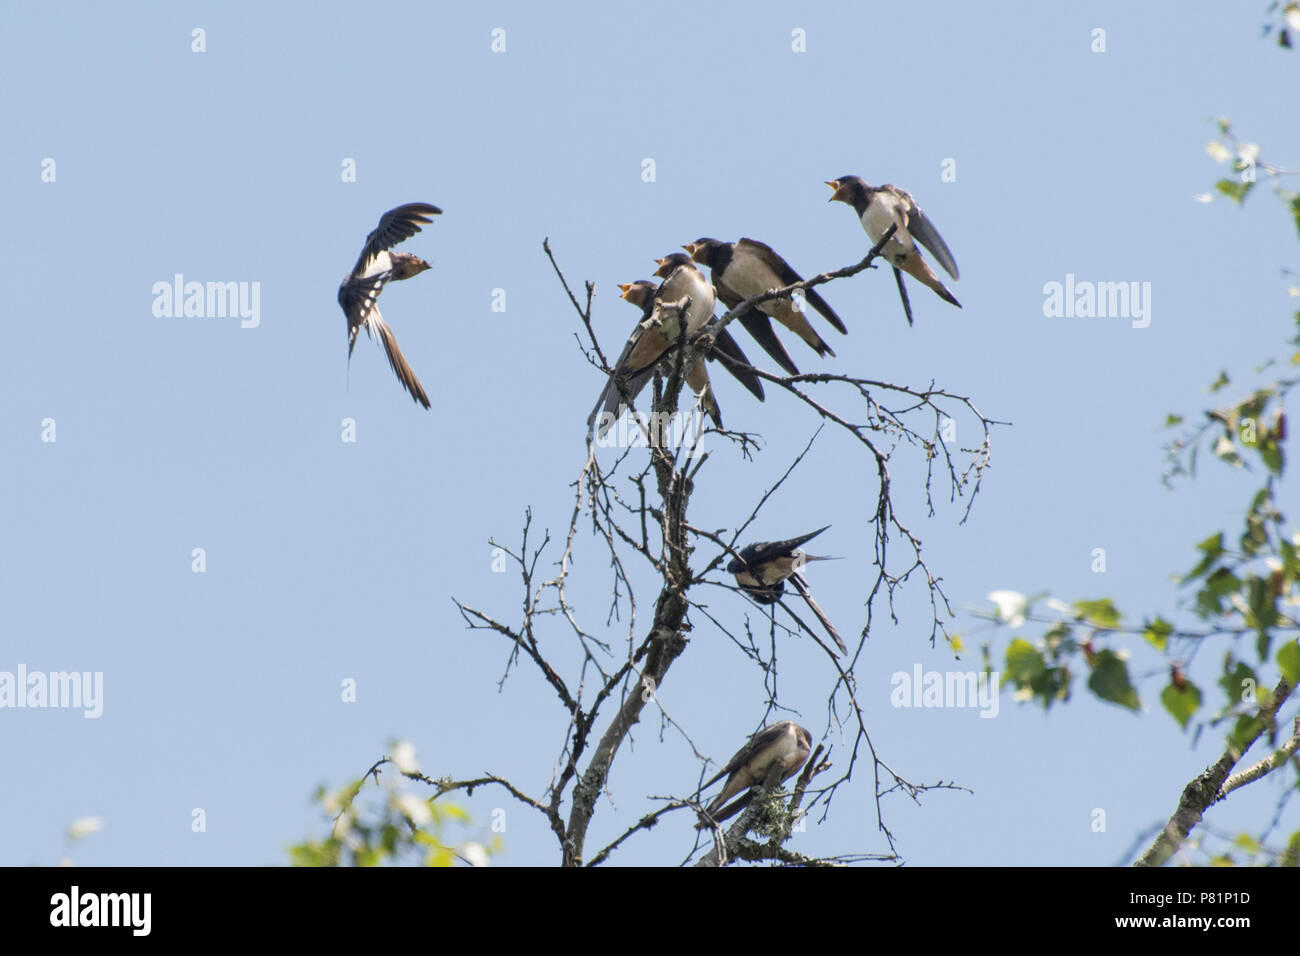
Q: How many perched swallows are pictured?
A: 6